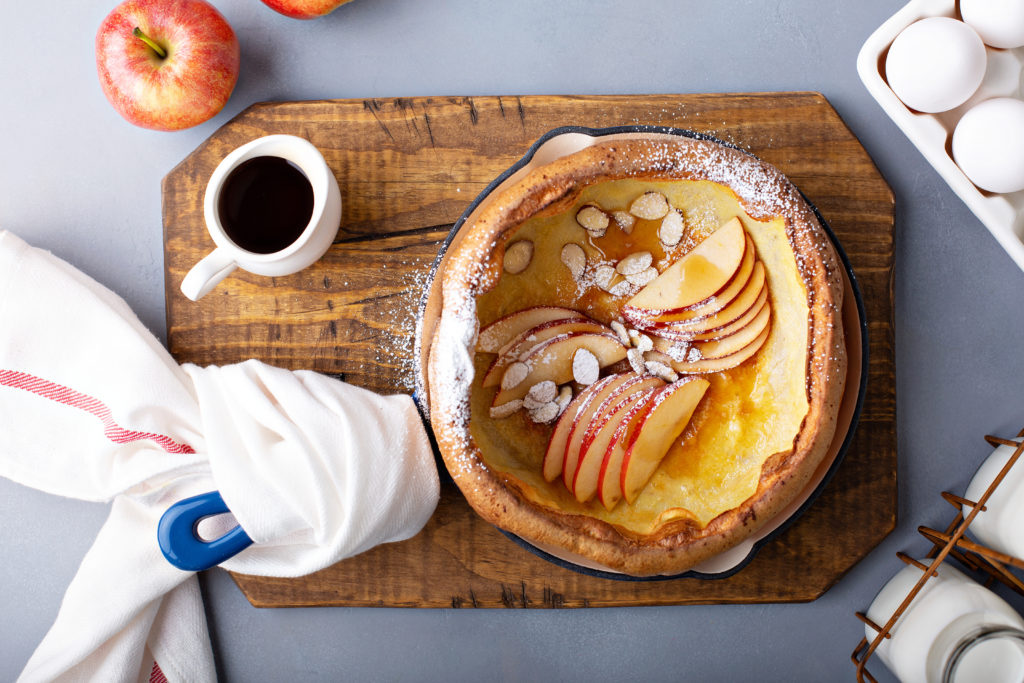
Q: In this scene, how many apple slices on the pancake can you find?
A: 15